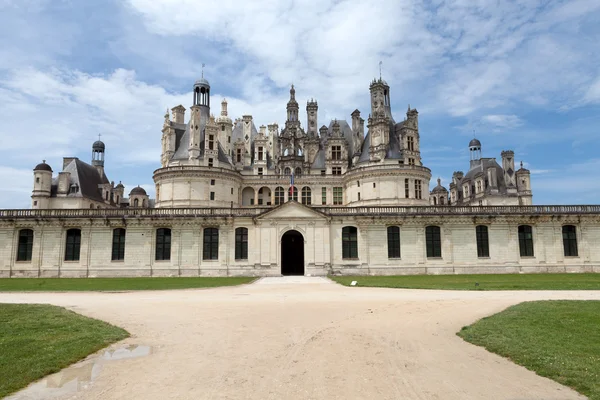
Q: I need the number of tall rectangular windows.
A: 12